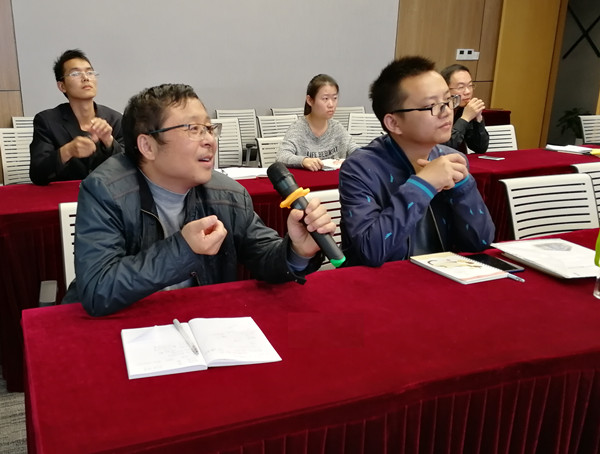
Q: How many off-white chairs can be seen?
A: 15